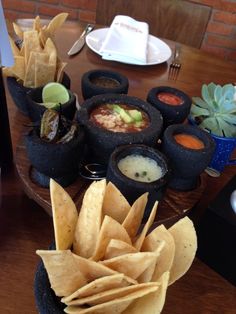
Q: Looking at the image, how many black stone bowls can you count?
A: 9